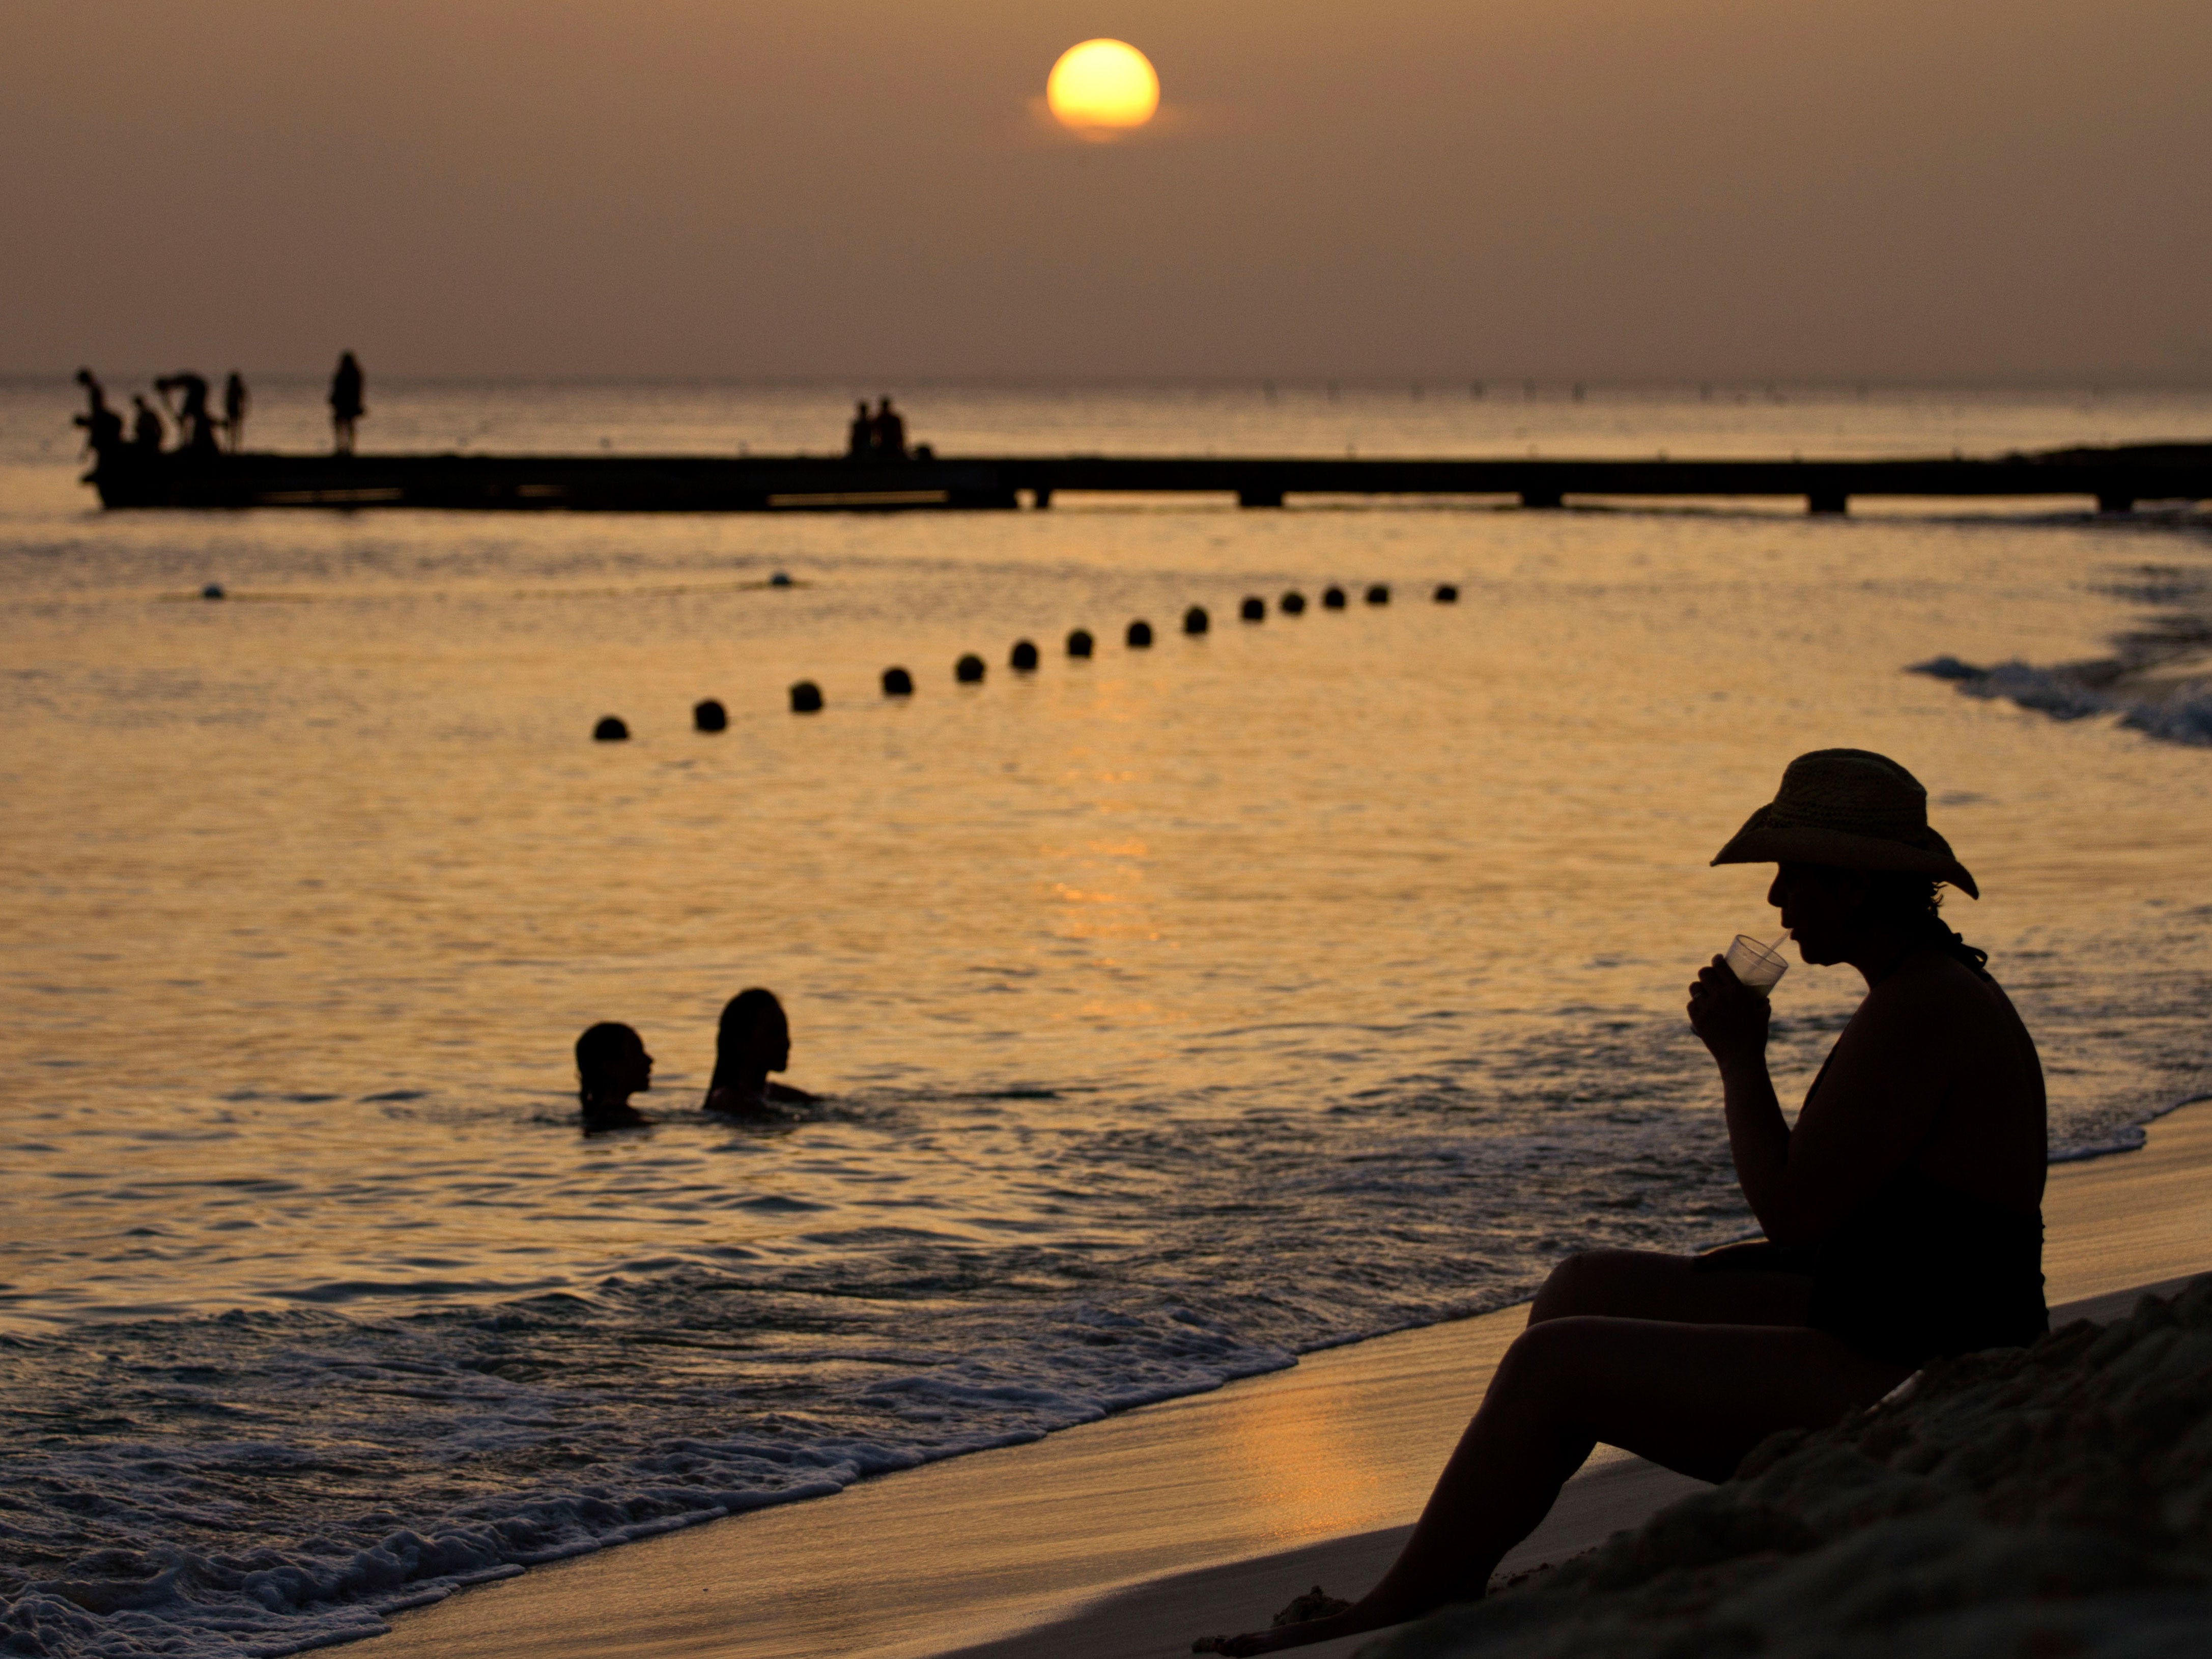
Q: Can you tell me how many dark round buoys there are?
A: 14